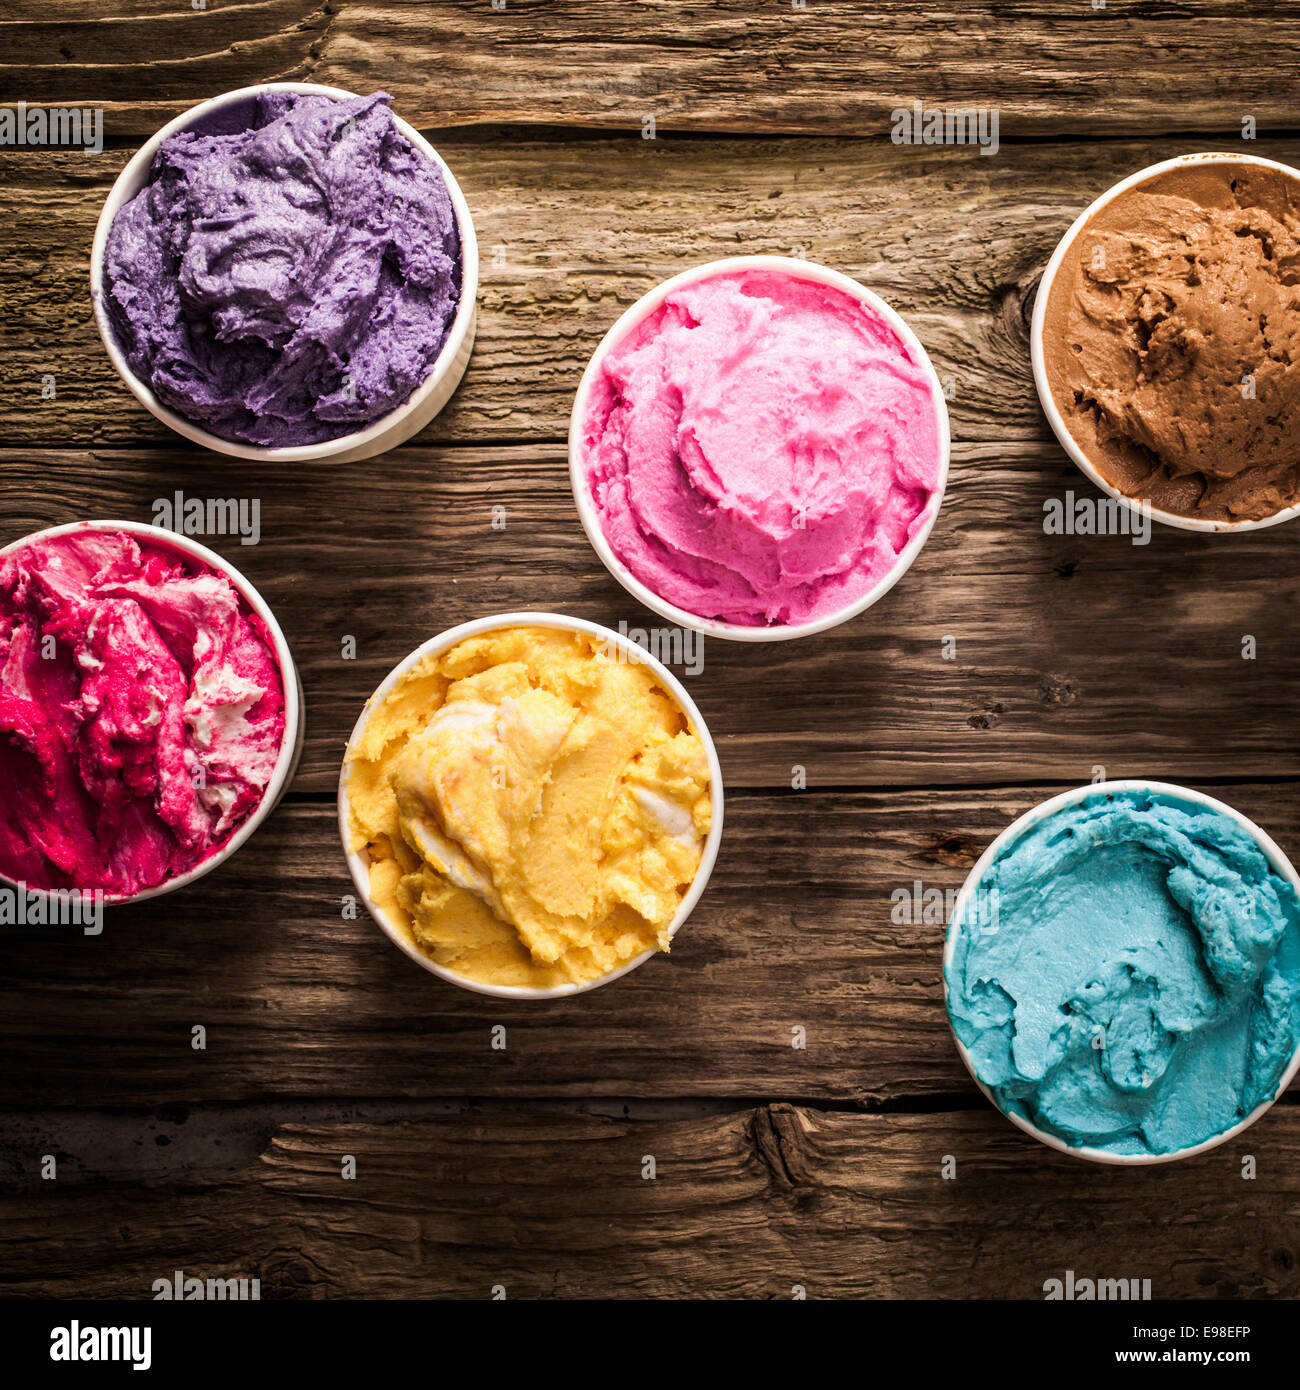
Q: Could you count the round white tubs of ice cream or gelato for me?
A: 6